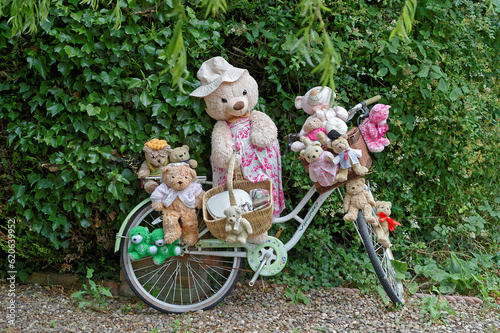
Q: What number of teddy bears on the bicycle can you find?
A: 14